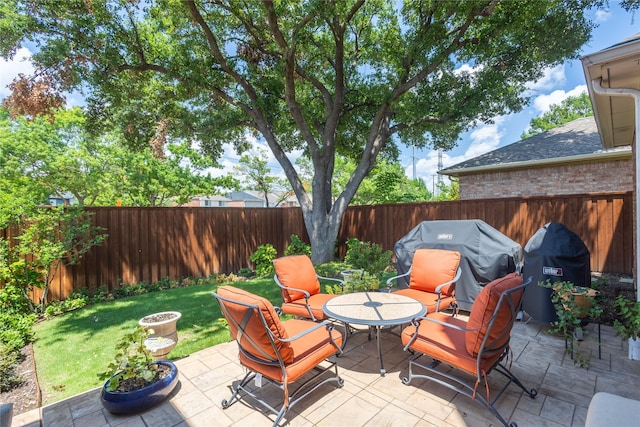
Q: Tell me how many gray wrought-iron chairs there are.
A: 4